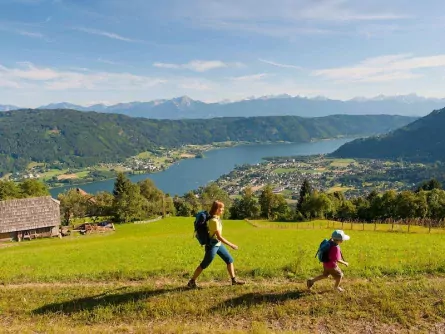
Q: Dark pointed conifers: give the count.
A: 2